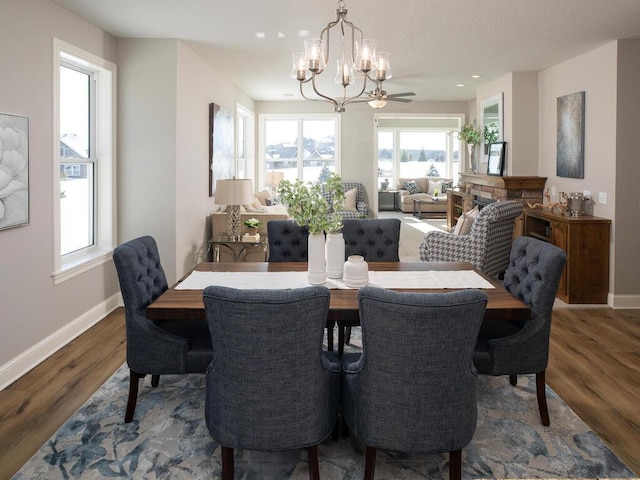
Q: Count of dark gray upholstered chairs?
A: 6